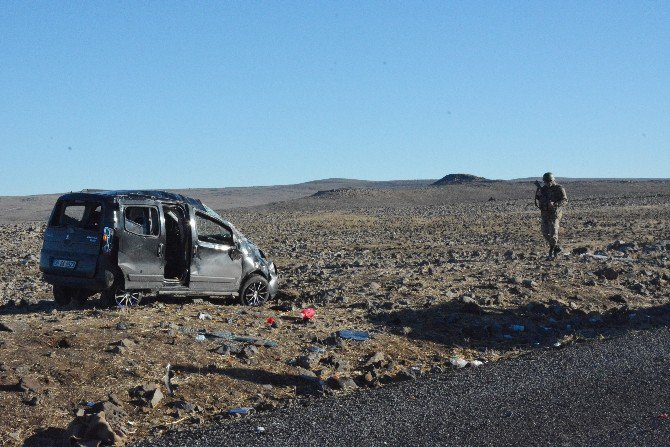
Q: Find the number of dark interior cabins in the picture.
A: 1